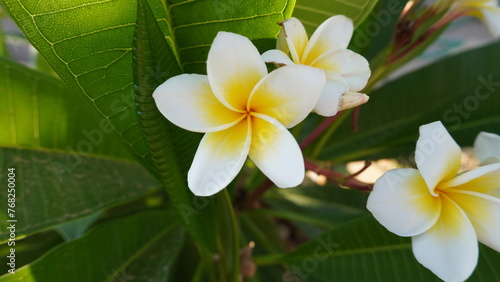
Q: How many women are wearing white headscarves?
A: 0